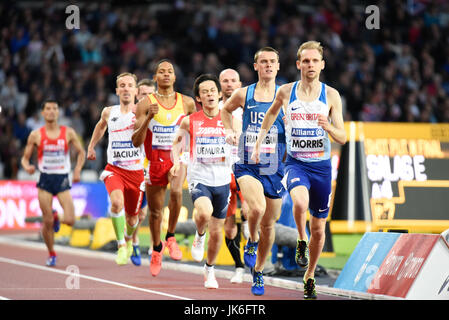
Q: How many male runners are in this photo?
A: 8